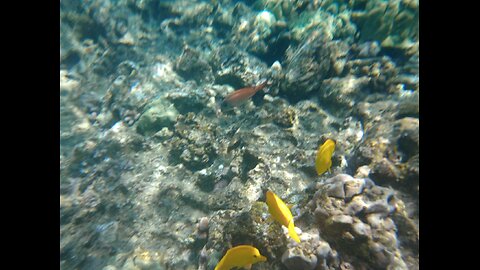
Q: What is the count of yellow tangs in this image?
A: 3